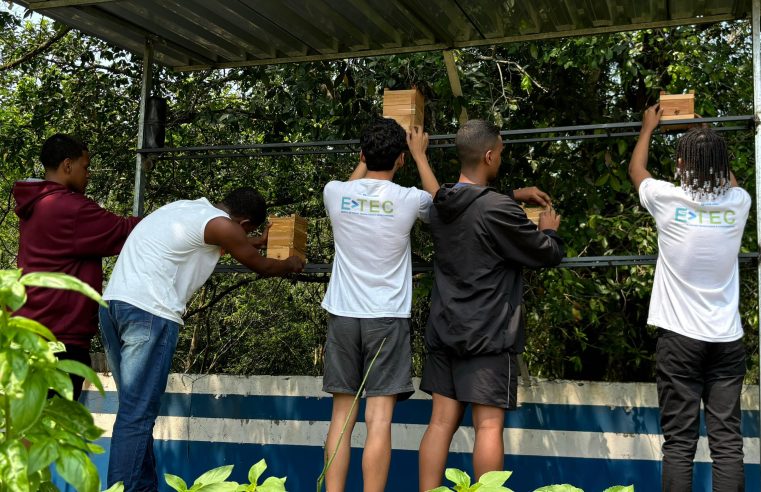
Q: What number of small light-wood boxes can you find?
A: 4